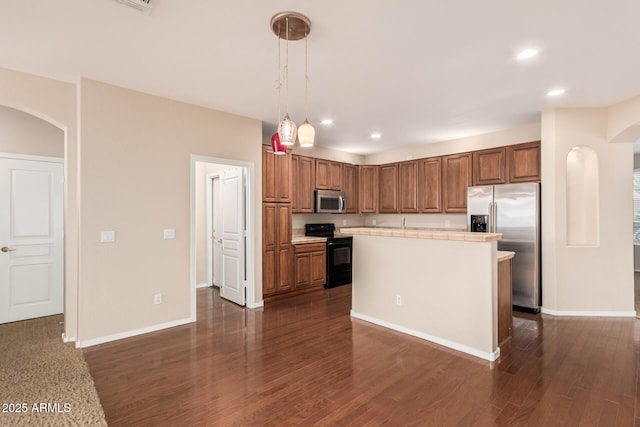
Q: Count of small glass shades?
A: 3